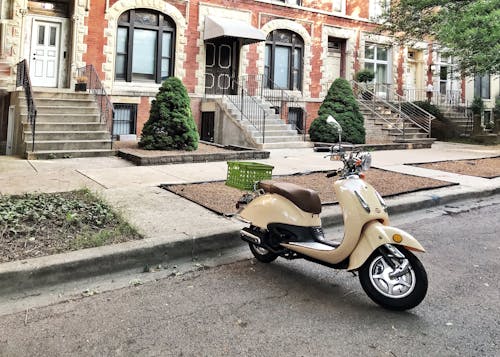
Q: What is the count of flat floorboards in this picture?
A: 1